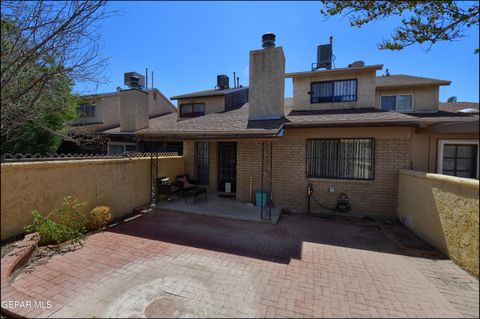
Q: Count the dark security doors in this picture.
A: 1